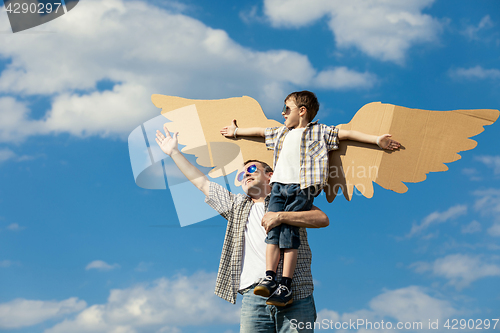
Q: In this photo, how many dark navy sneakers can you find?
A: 2